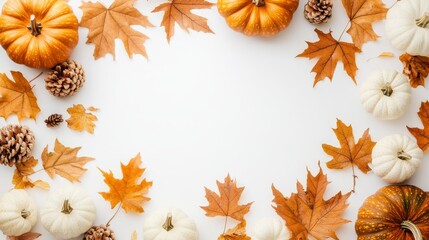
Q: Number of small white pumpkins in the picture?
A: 7